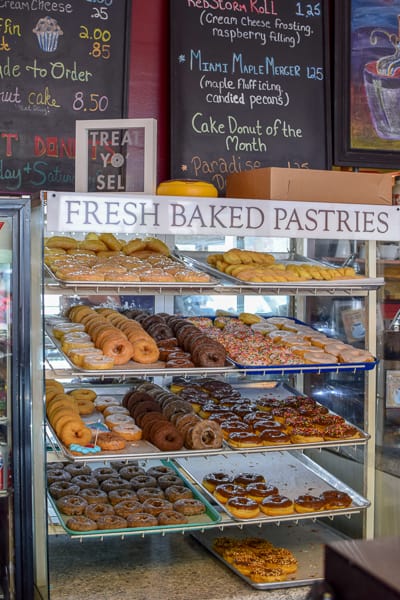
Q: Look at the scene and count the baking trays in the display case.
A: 9